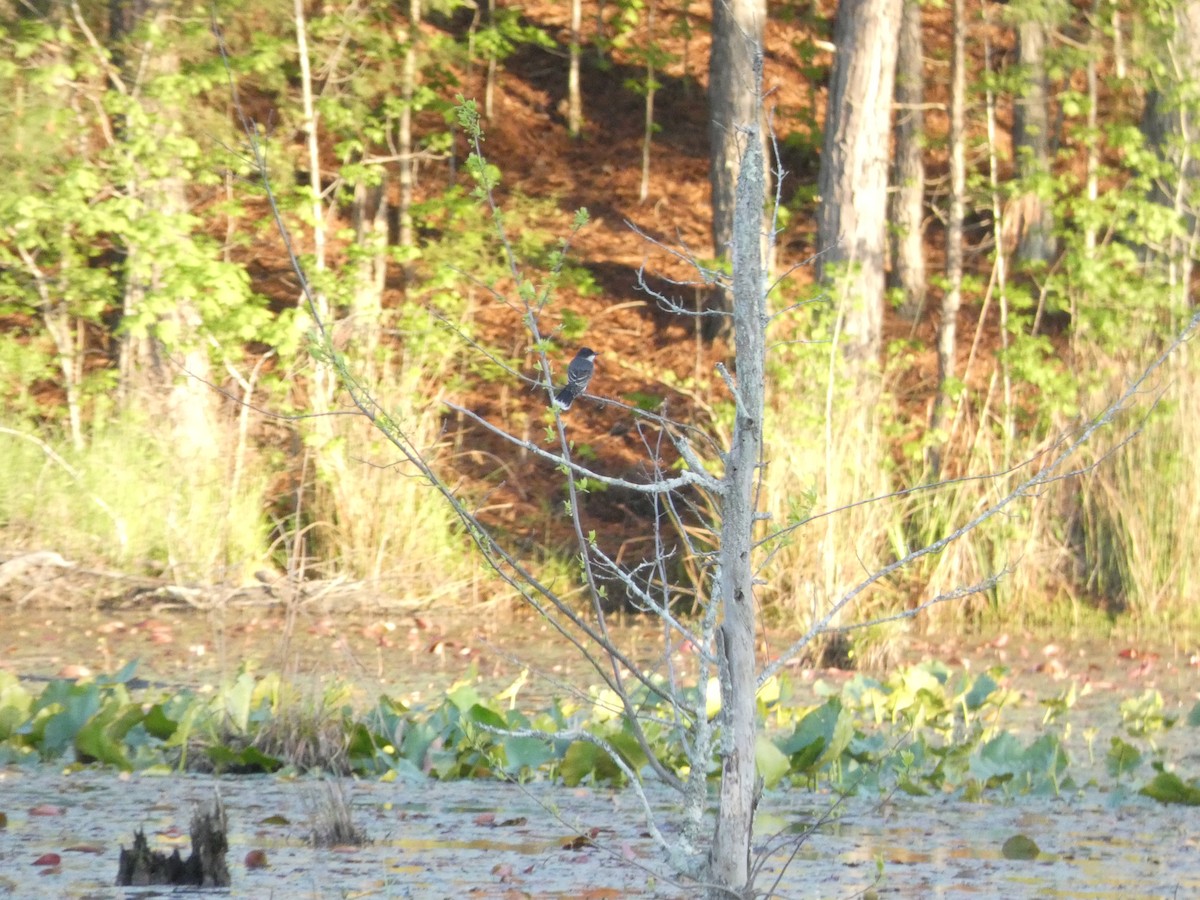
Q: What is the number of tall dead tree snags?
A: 1